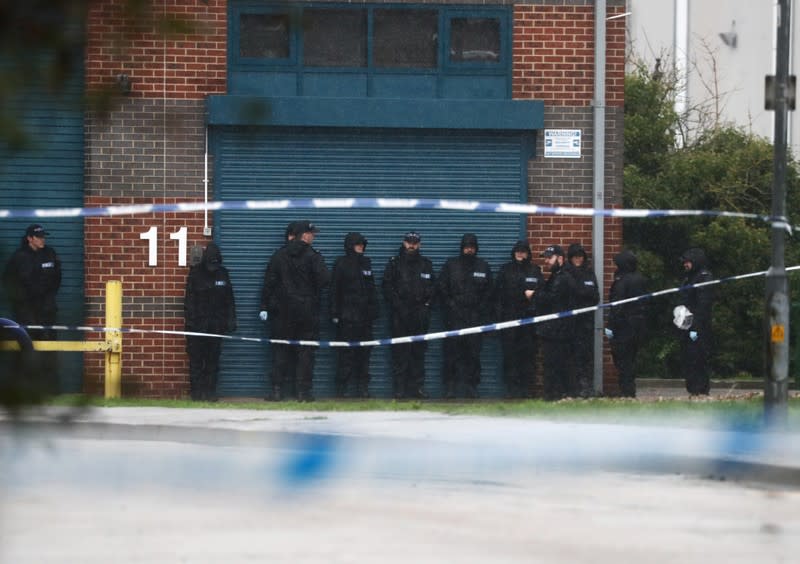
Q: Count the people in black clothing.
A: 12